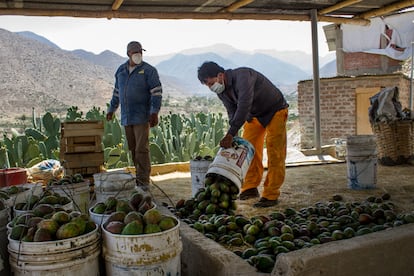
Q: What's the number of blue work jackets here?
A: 1